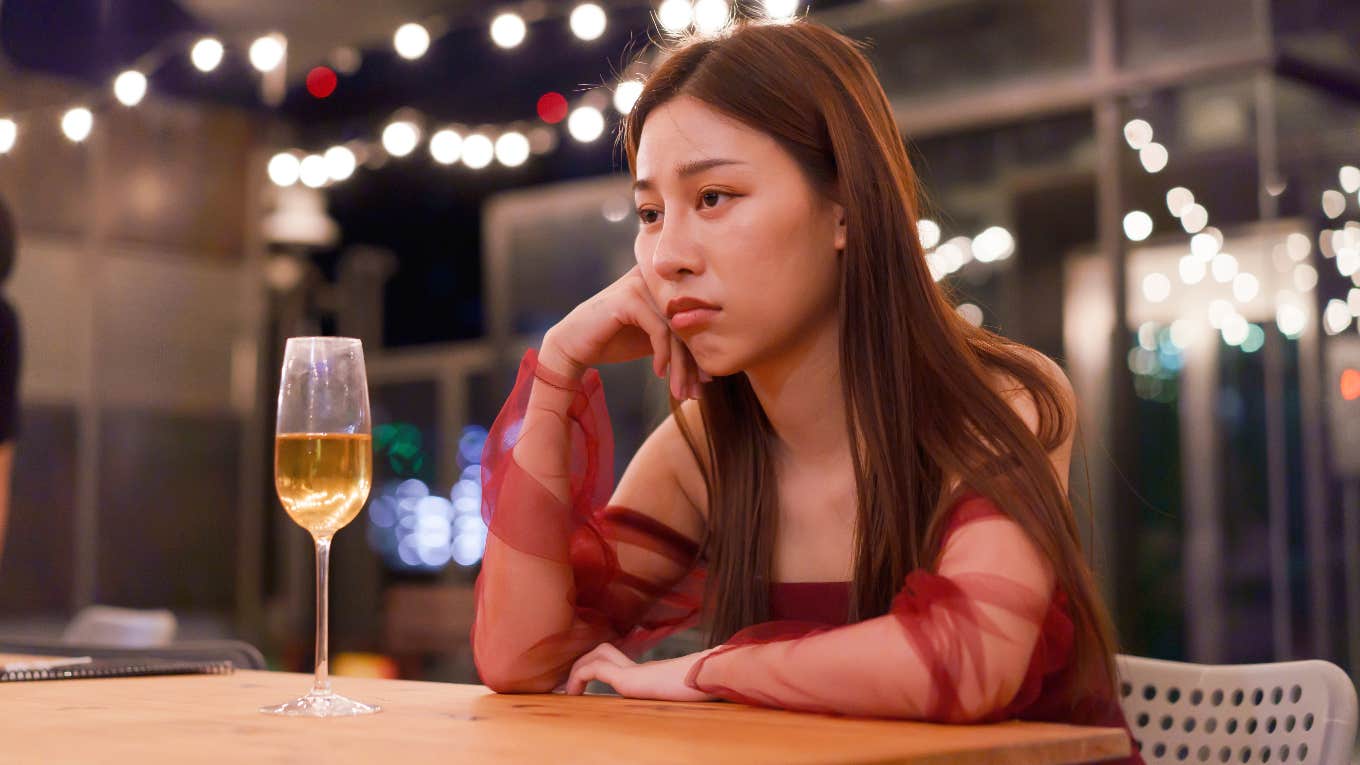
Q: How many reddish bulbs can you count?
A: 3